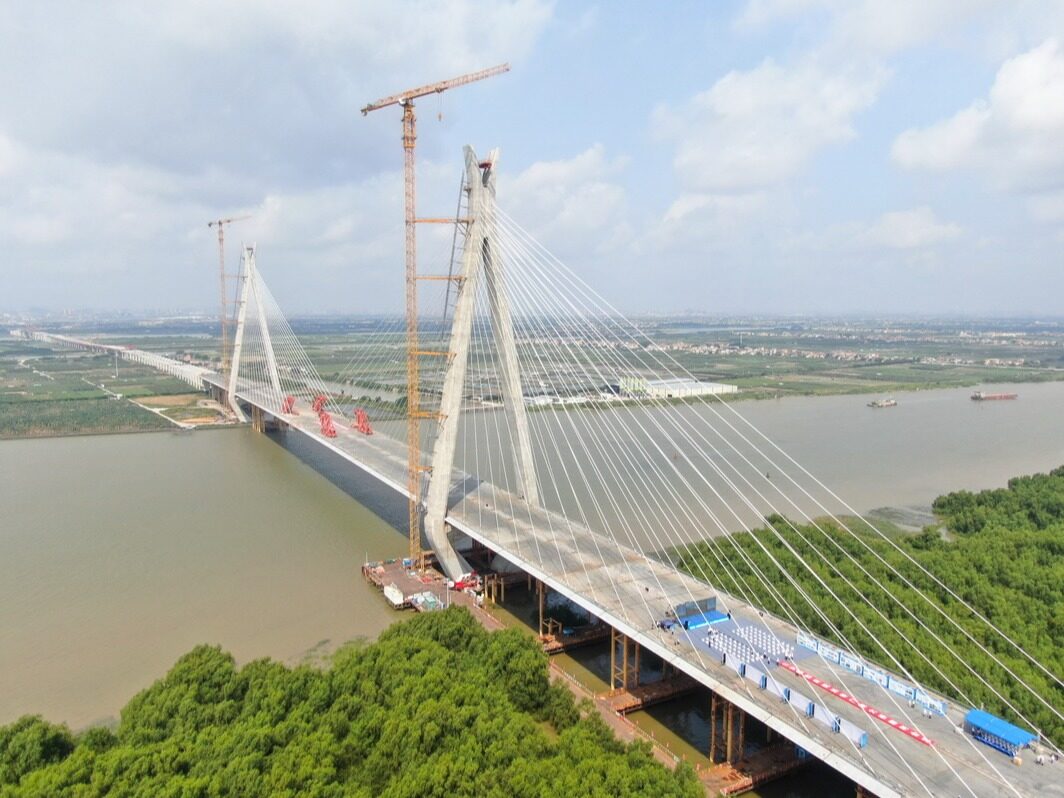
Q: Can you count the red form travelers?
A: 4